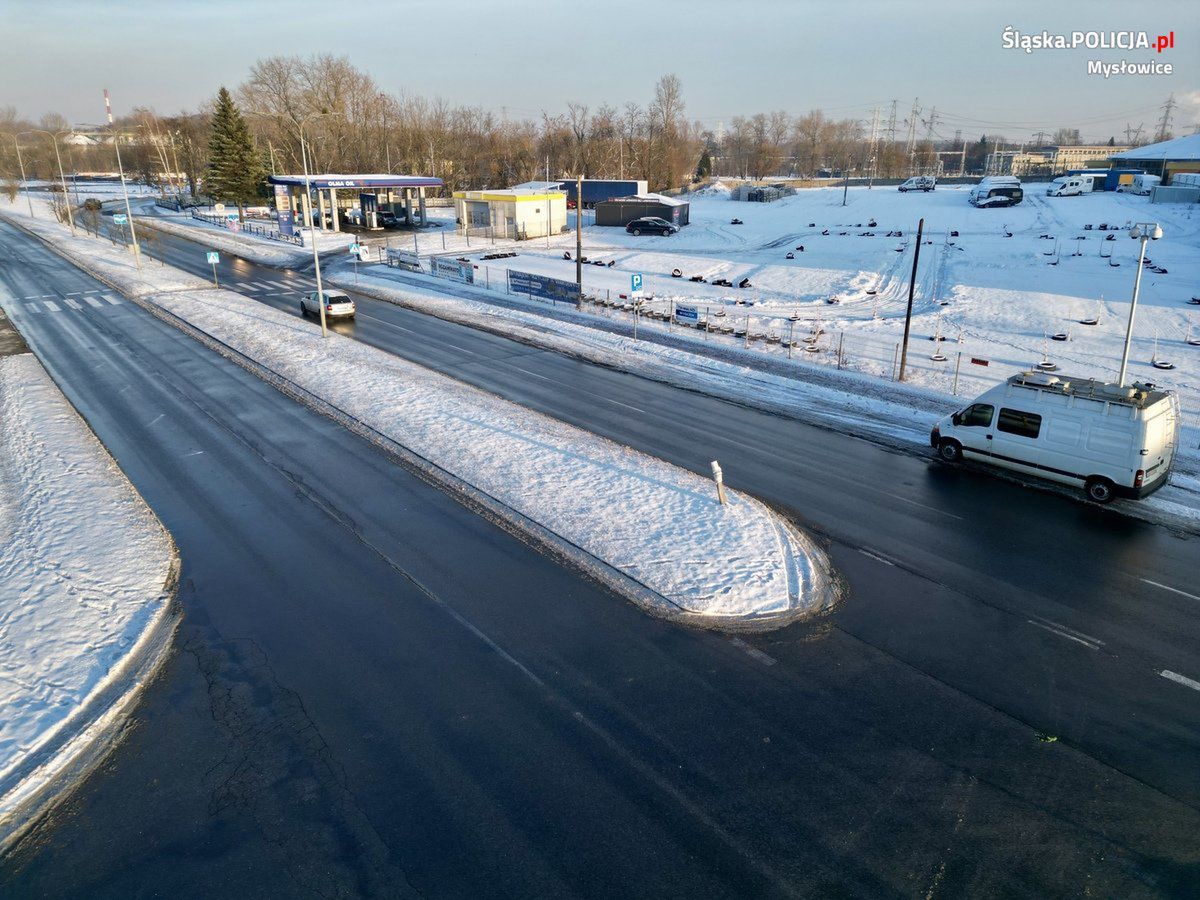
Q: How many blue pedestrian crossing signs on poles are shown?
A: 2